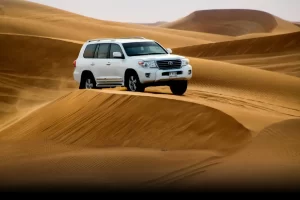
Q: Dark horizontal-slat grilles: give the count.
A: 1